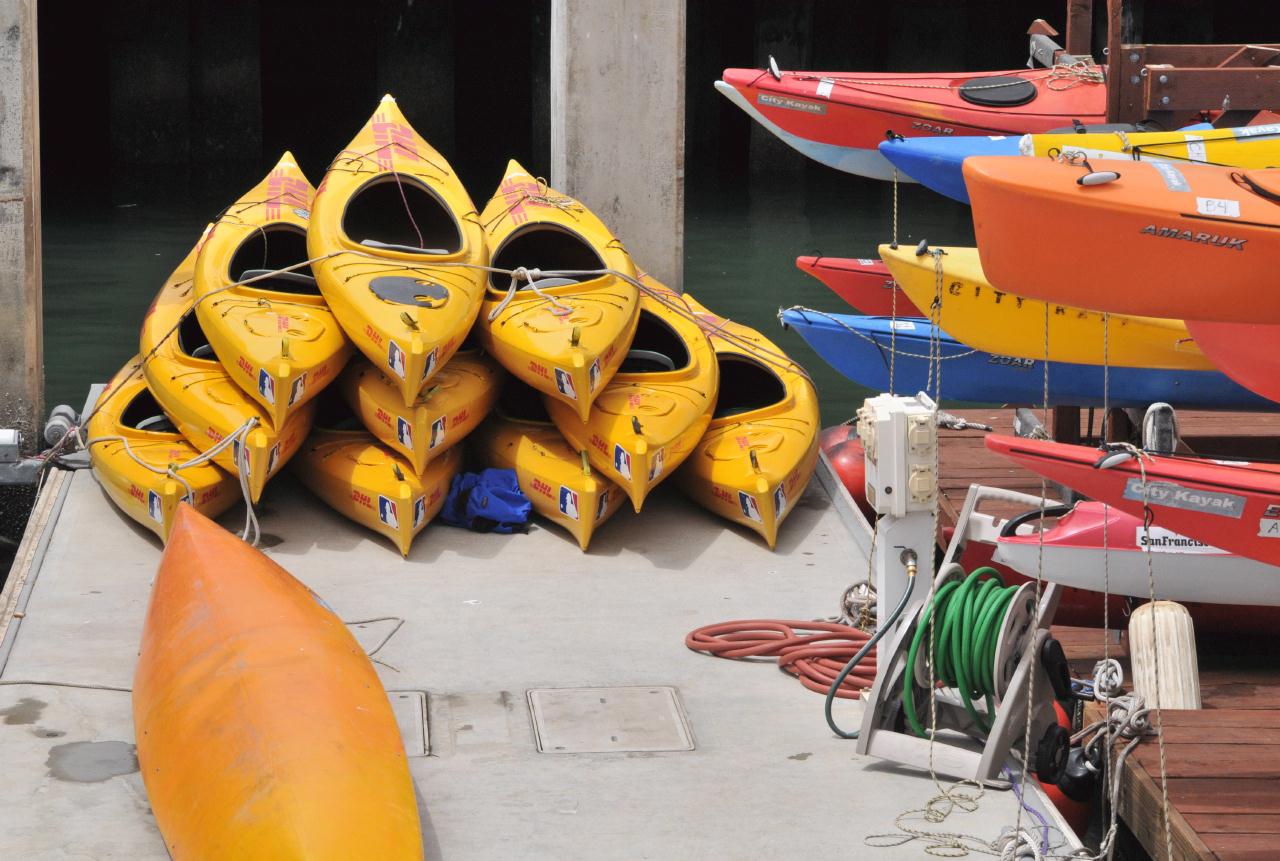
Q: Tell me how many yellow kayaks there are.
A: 12